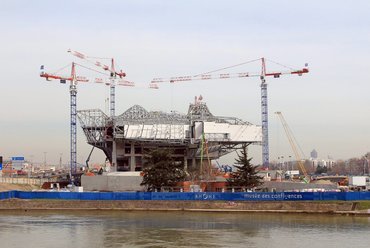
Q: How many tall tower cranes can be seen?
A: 3